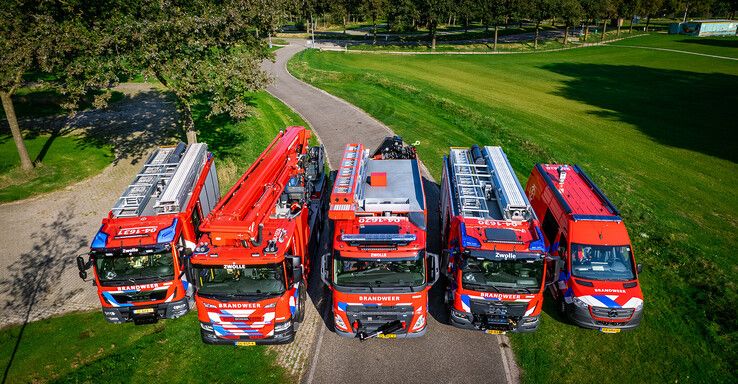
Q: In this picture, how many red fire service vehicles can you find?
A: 5